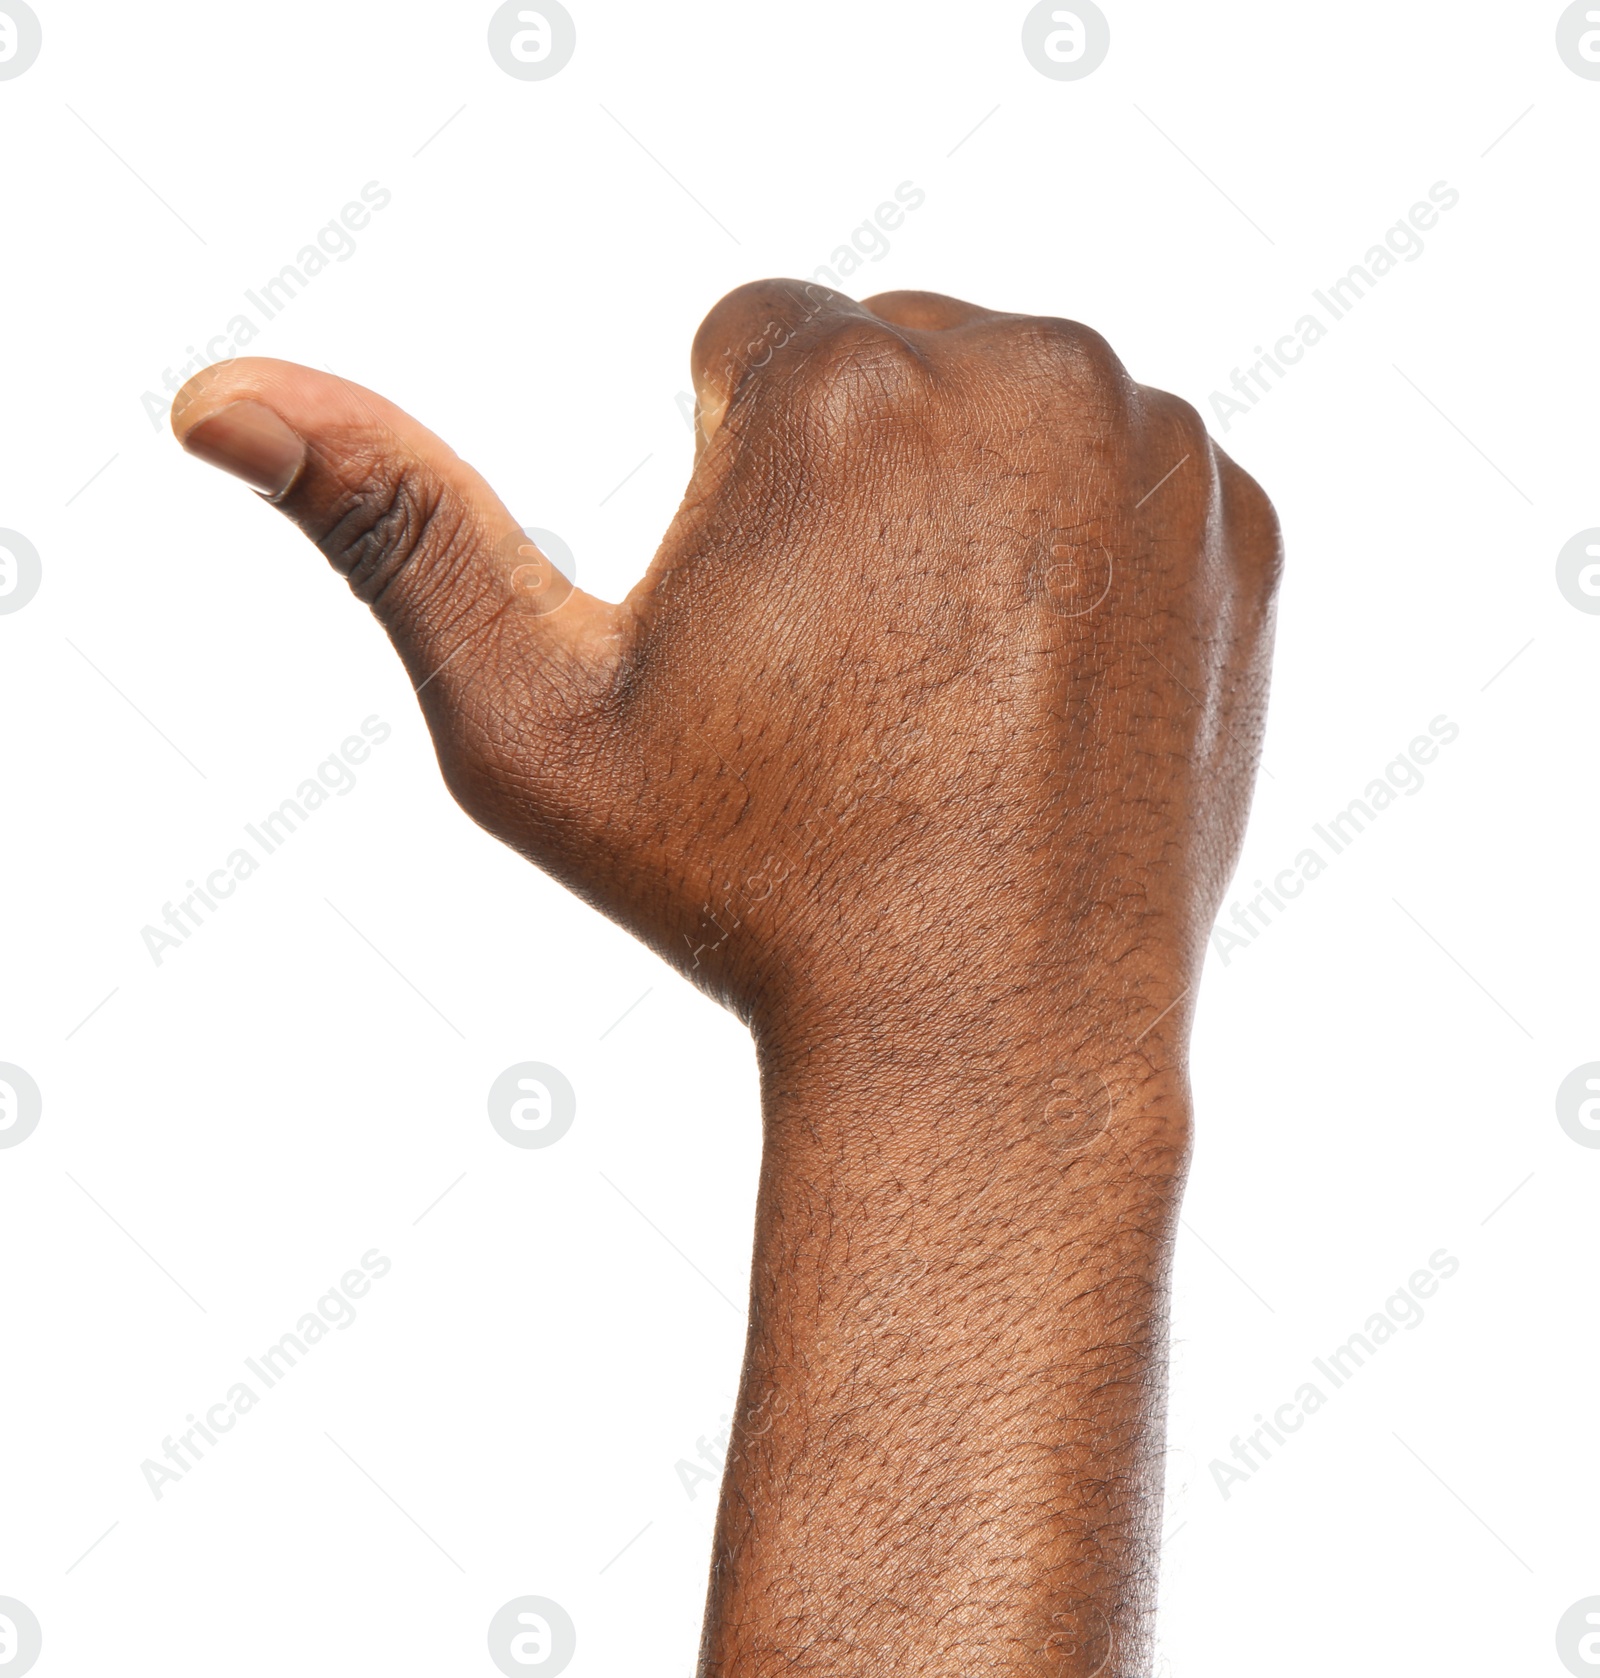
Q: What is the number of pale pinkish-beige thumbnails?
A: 1